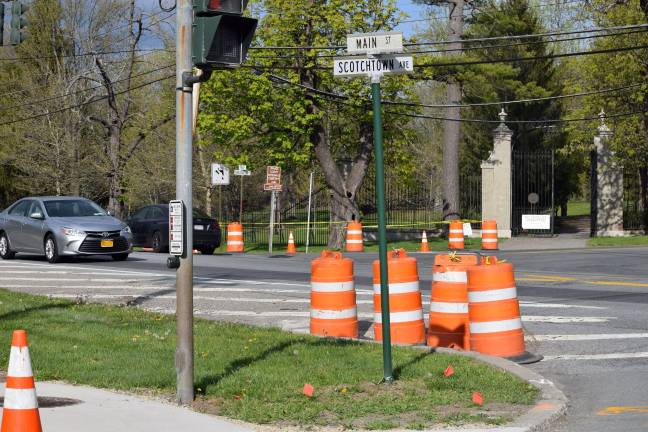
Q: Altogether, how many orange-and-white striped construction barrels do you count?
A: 8